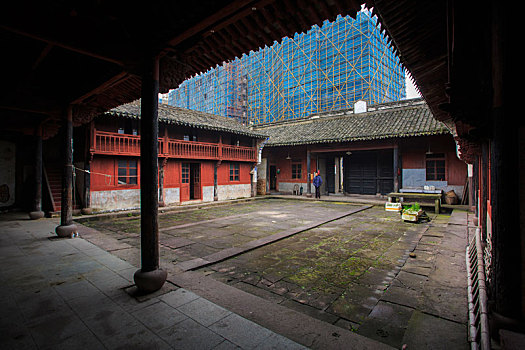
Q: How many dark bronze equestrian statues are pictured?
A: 0